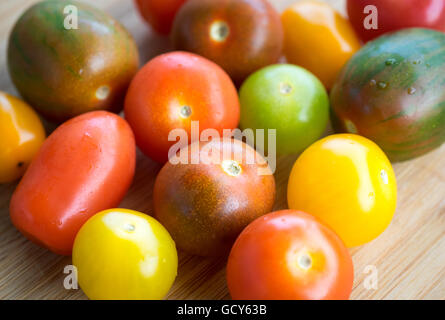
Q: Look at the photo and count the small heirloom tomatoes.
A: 14